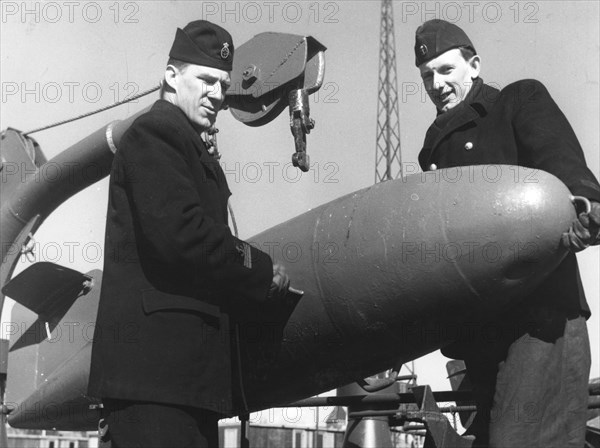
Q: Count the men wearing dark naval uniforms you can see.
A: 2